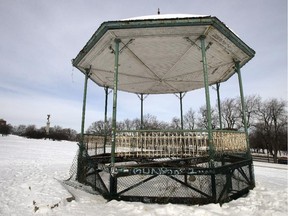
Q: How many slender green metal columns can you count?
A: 8